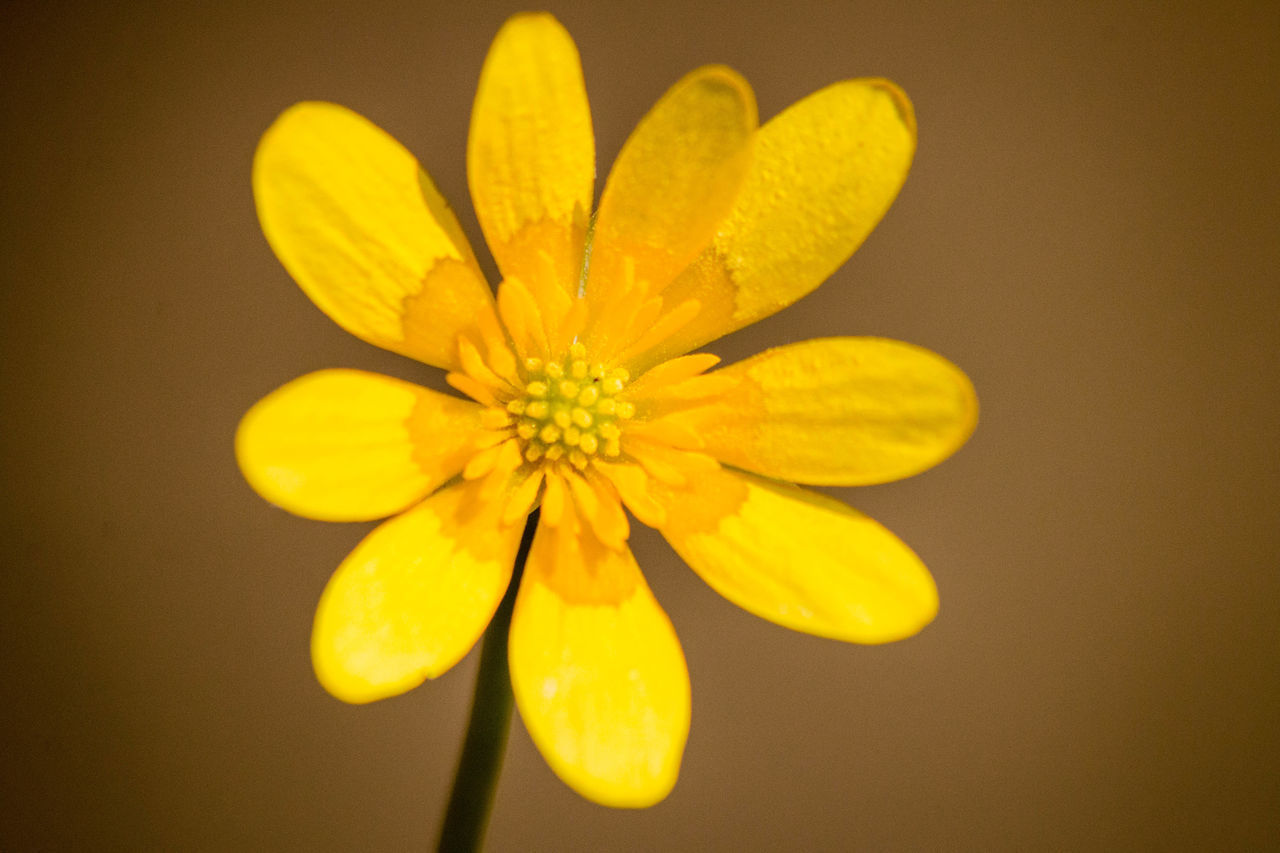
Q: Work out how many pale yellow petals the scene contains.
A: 9